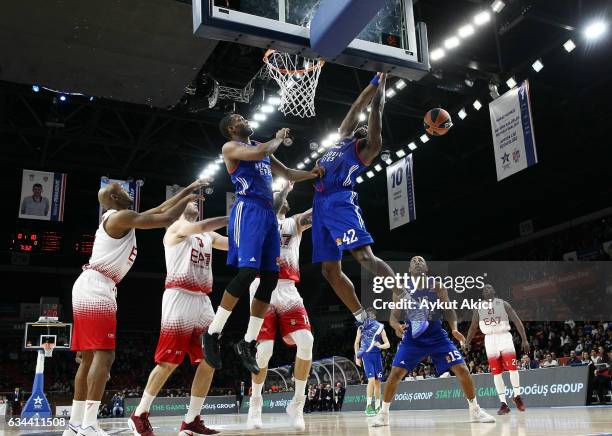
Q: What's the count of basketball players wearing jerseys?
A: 8